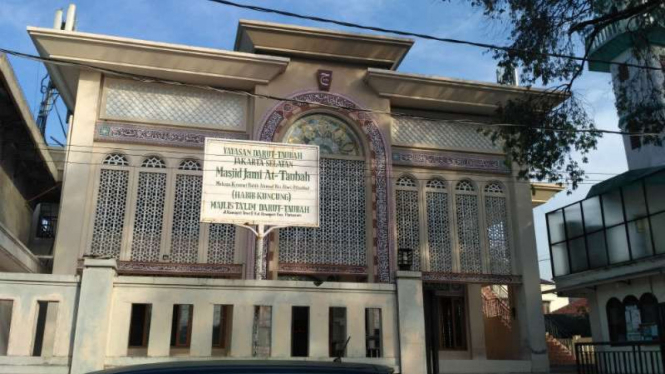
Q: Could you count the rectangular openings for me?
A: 9